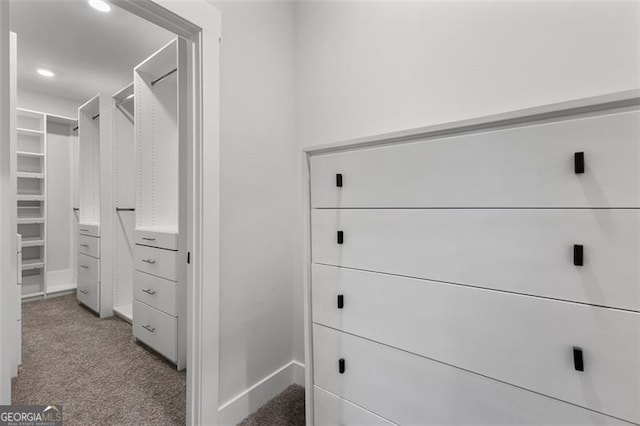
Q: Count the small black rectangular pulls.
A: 7